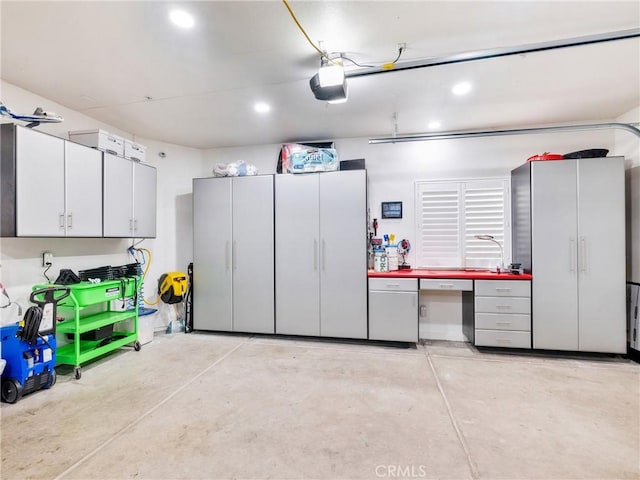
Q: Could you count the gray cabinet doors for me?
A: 11